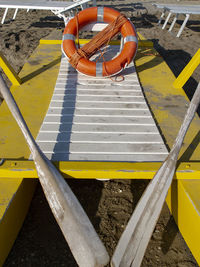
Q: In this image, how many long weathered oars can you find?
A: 2